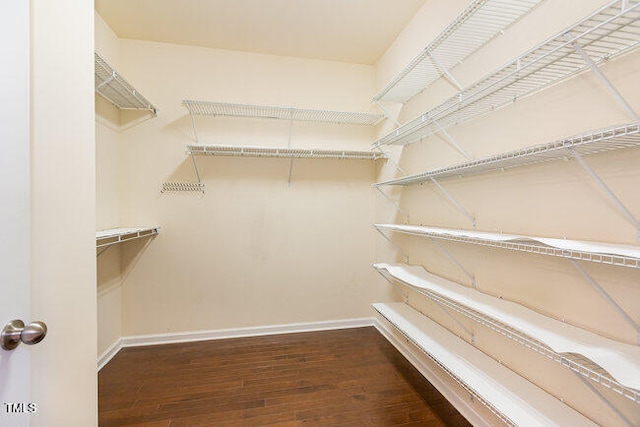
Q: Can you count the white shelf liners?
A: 3